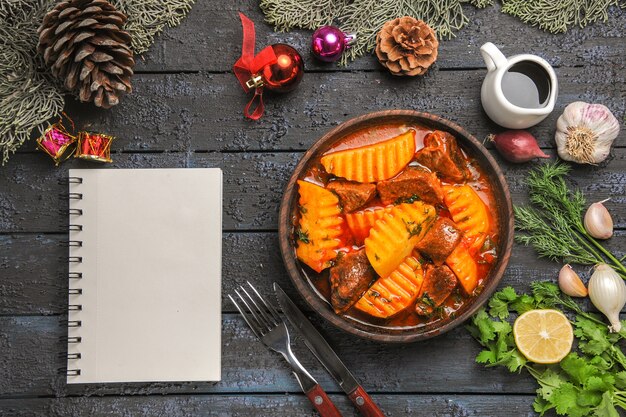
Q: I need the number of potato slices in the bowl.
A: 7